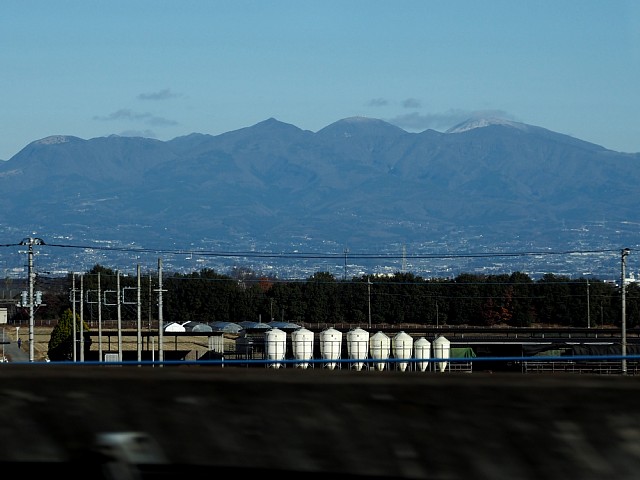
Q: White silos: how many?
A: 8